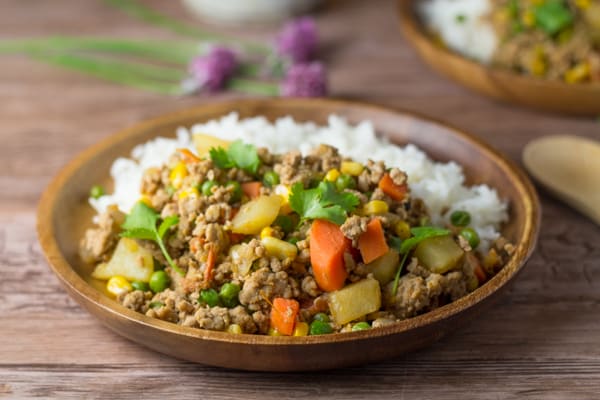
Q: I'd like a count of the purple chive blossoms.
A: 3